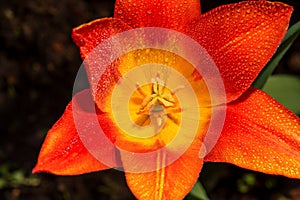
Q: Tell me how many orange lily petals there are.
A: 6